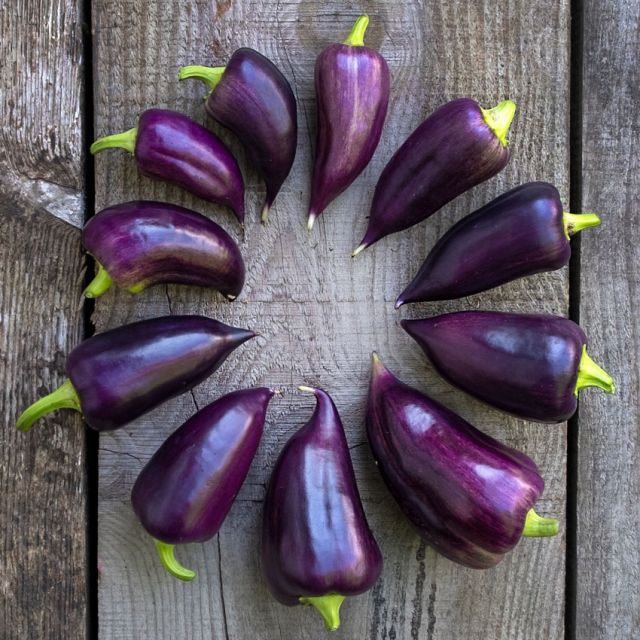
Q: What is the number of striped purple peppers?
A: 11